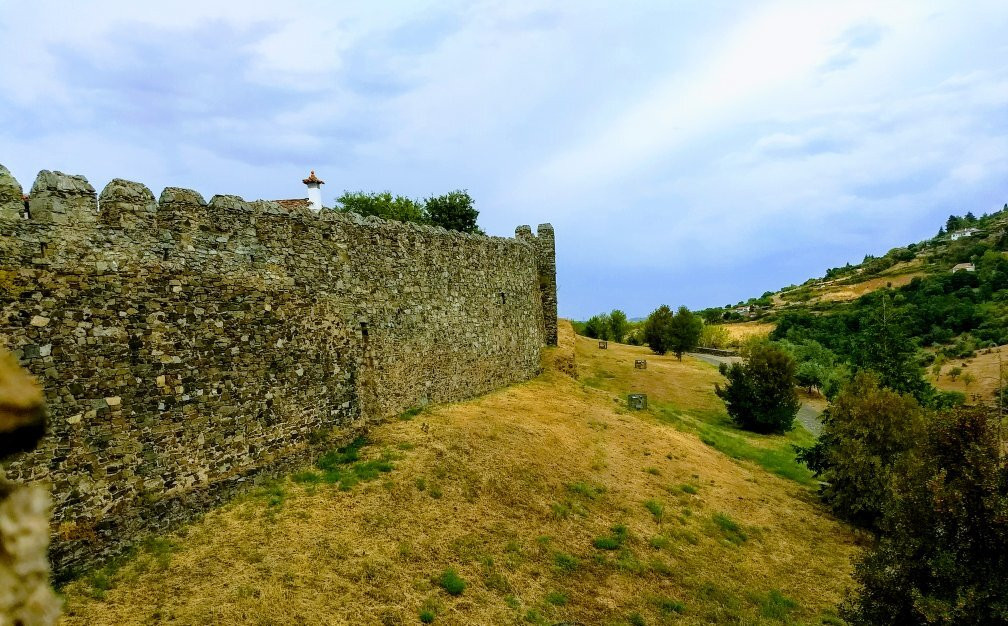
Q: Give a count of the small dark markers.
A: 3